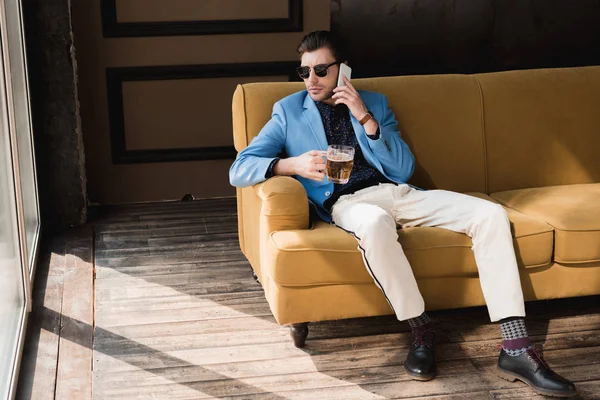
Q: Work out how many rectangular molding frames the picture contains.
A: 2